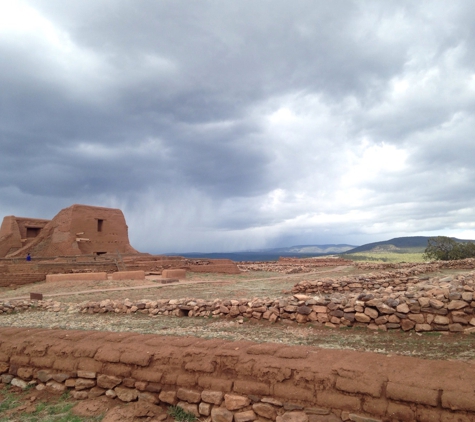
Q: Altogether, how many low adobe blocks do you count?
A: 3